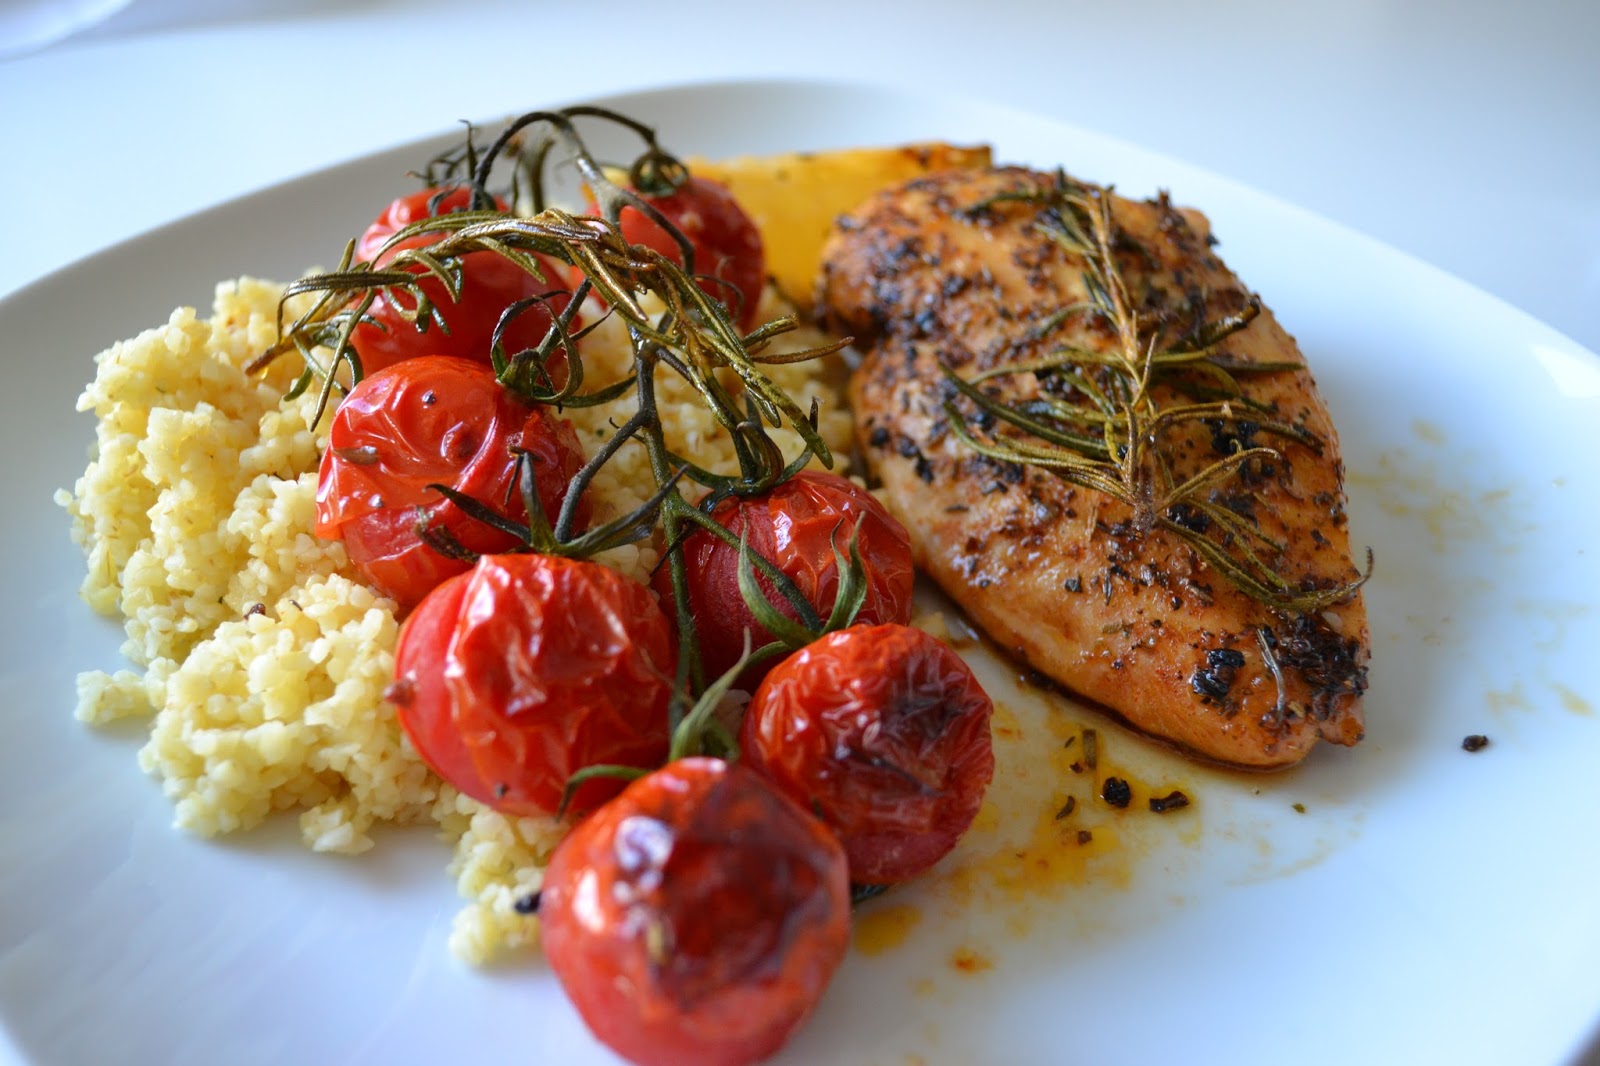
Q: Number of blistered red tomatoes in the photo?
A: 7